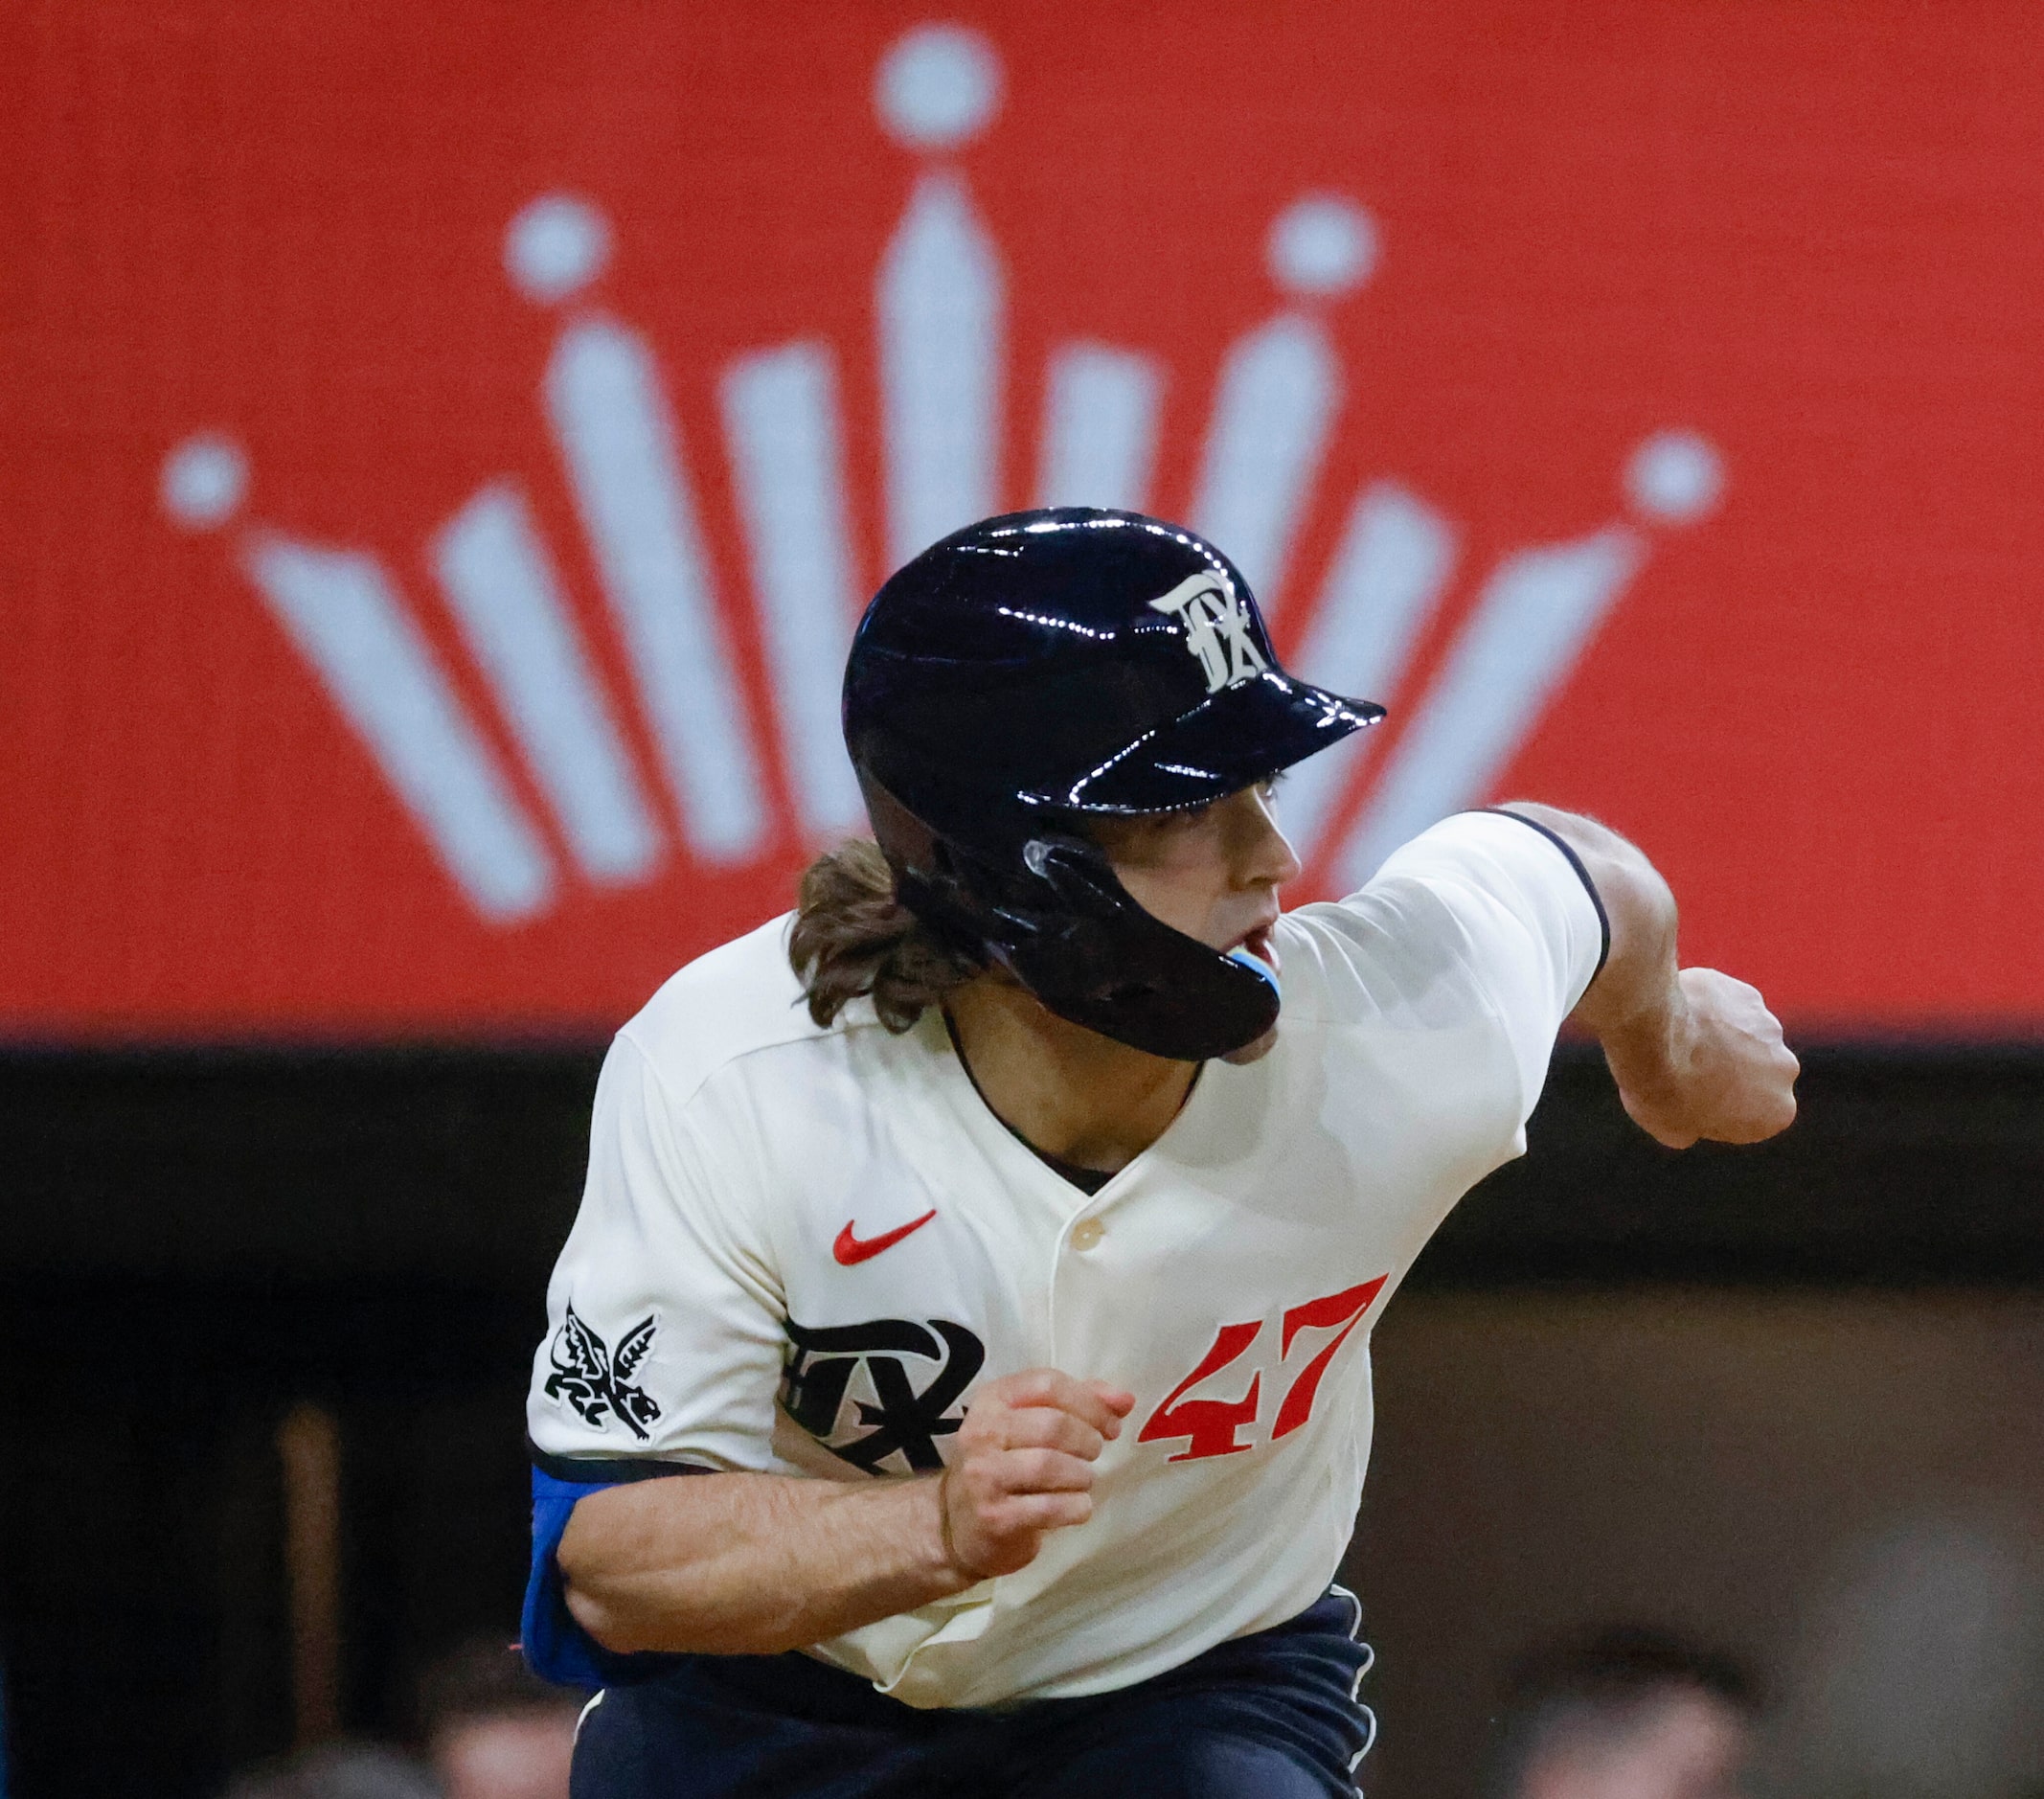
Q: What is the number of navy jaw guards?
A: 1